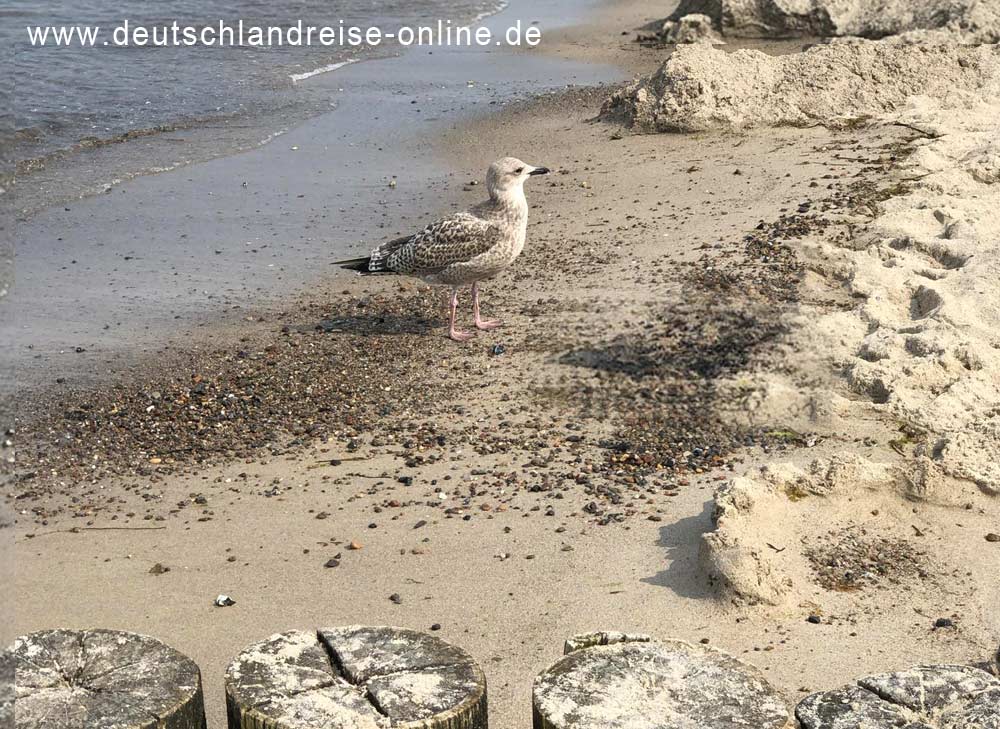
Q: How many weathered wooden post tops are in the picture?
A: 4